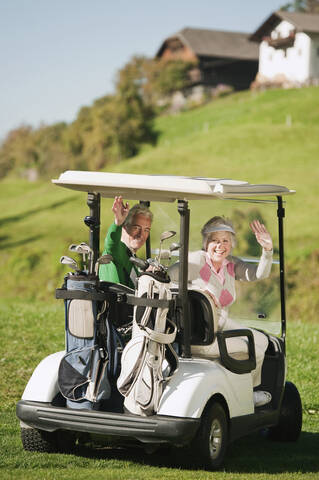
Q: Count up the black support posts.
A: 4